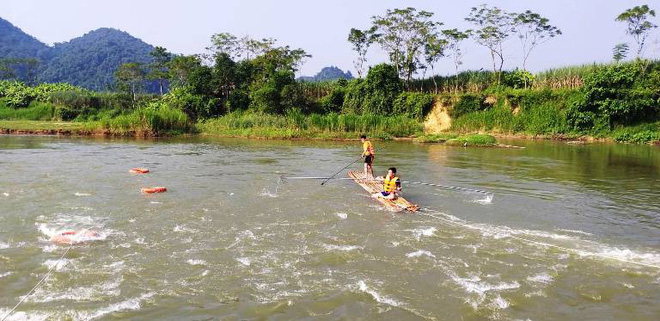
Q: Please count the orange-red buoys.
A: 3